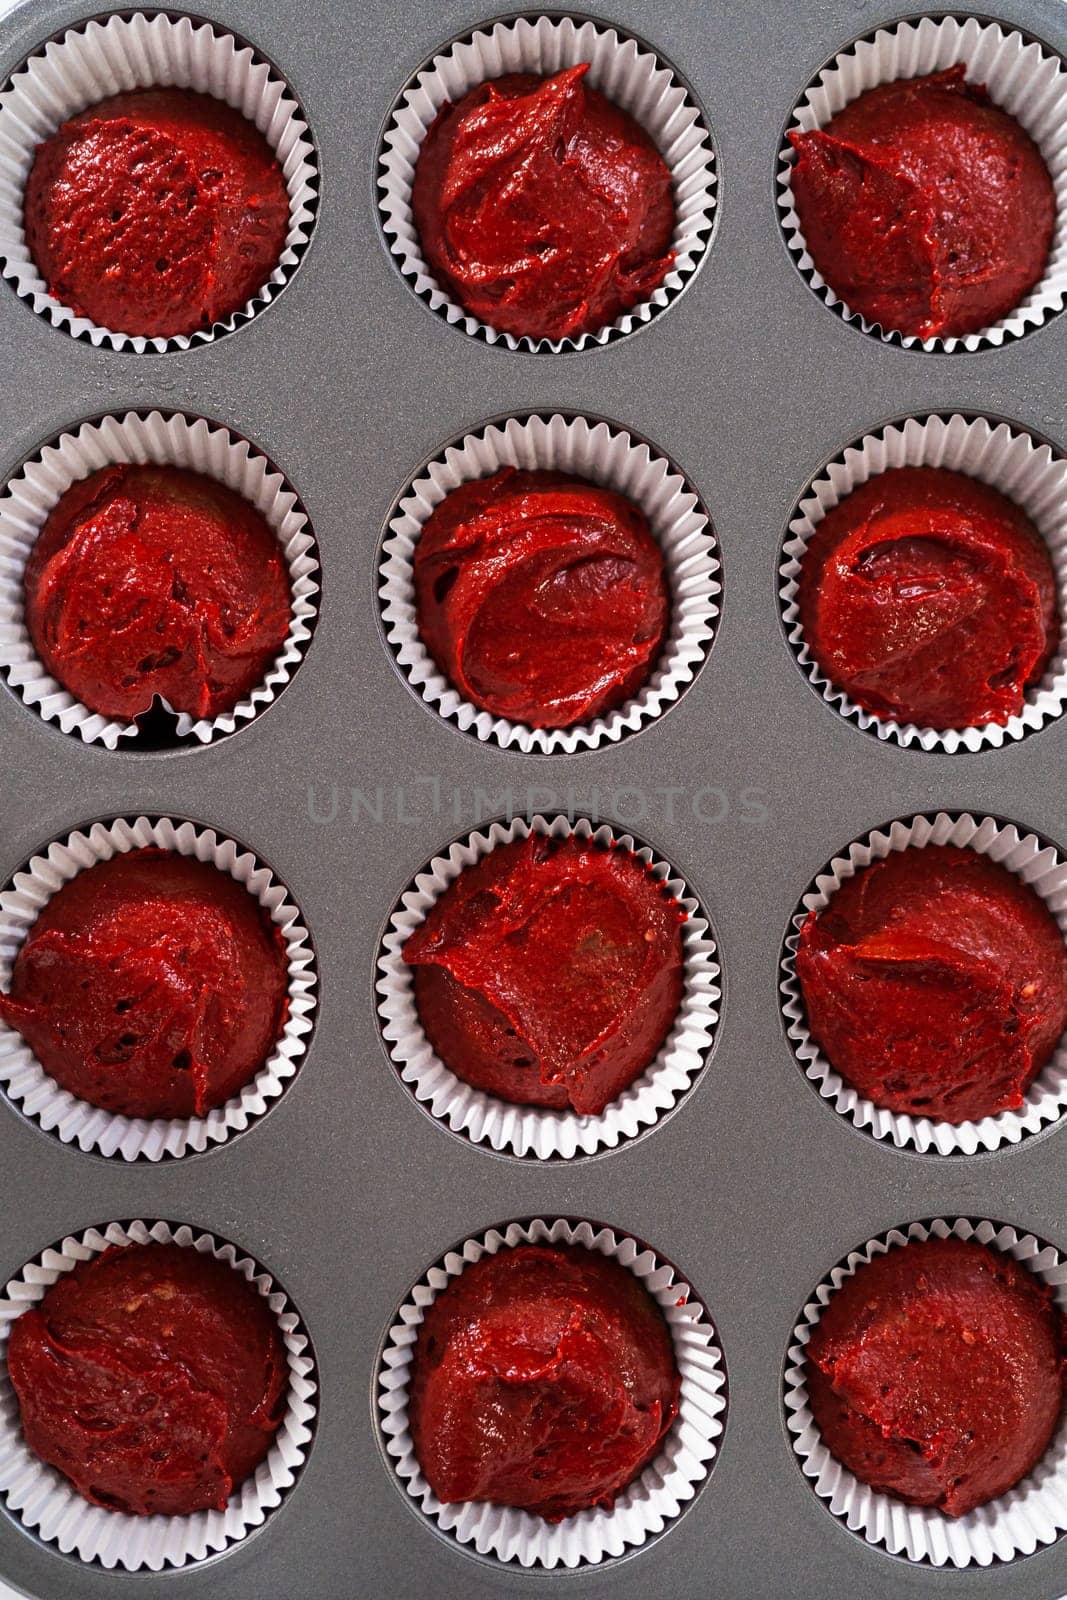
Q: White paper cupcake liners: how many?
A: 12